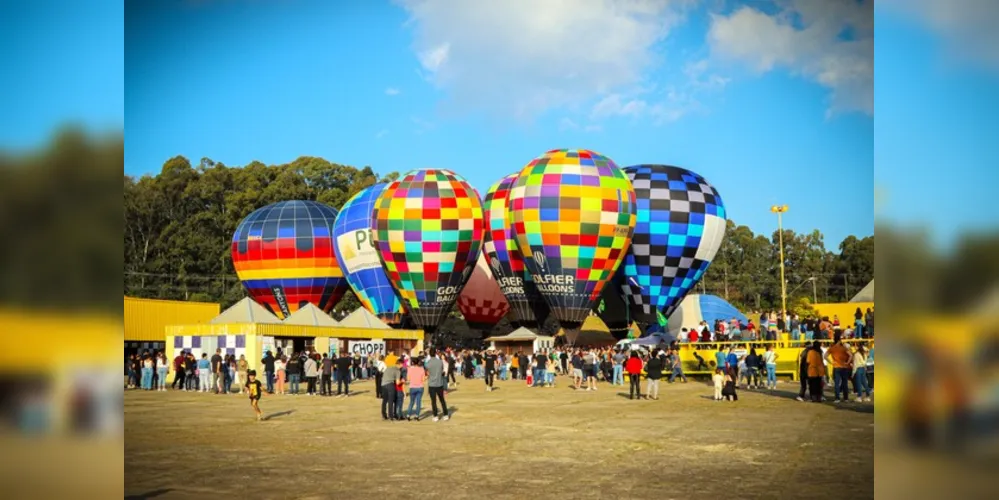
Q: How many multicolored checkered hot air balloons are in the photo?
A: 3